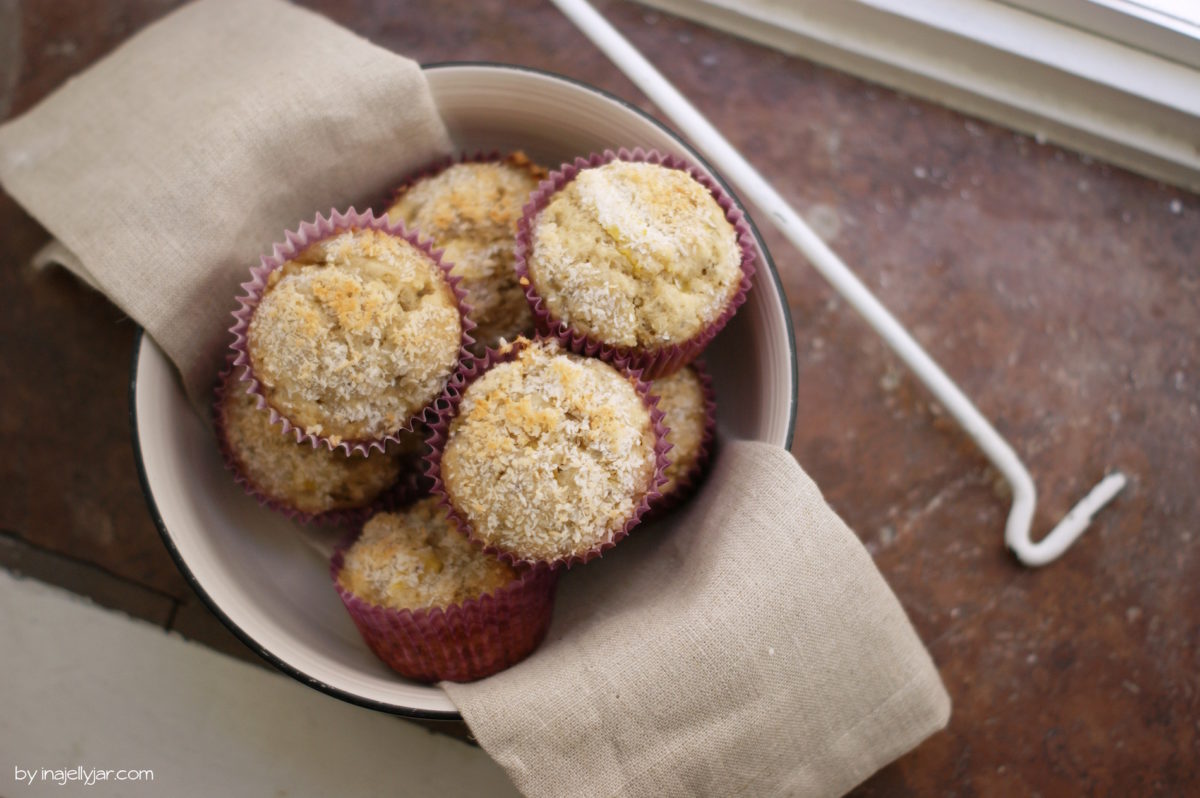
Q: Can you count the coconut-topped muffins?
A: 7